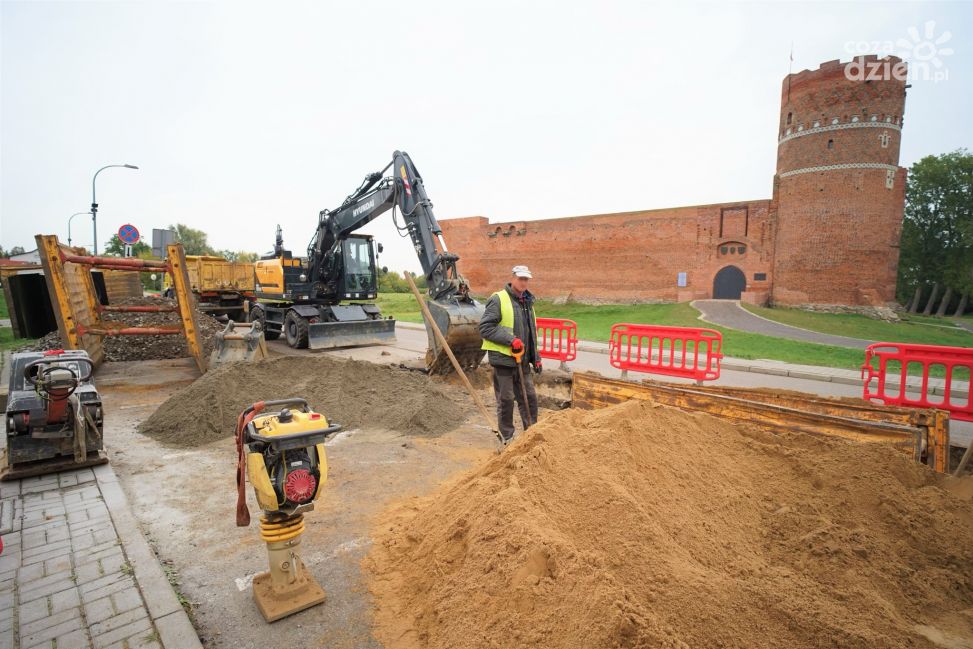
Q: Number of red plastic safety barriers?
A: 3